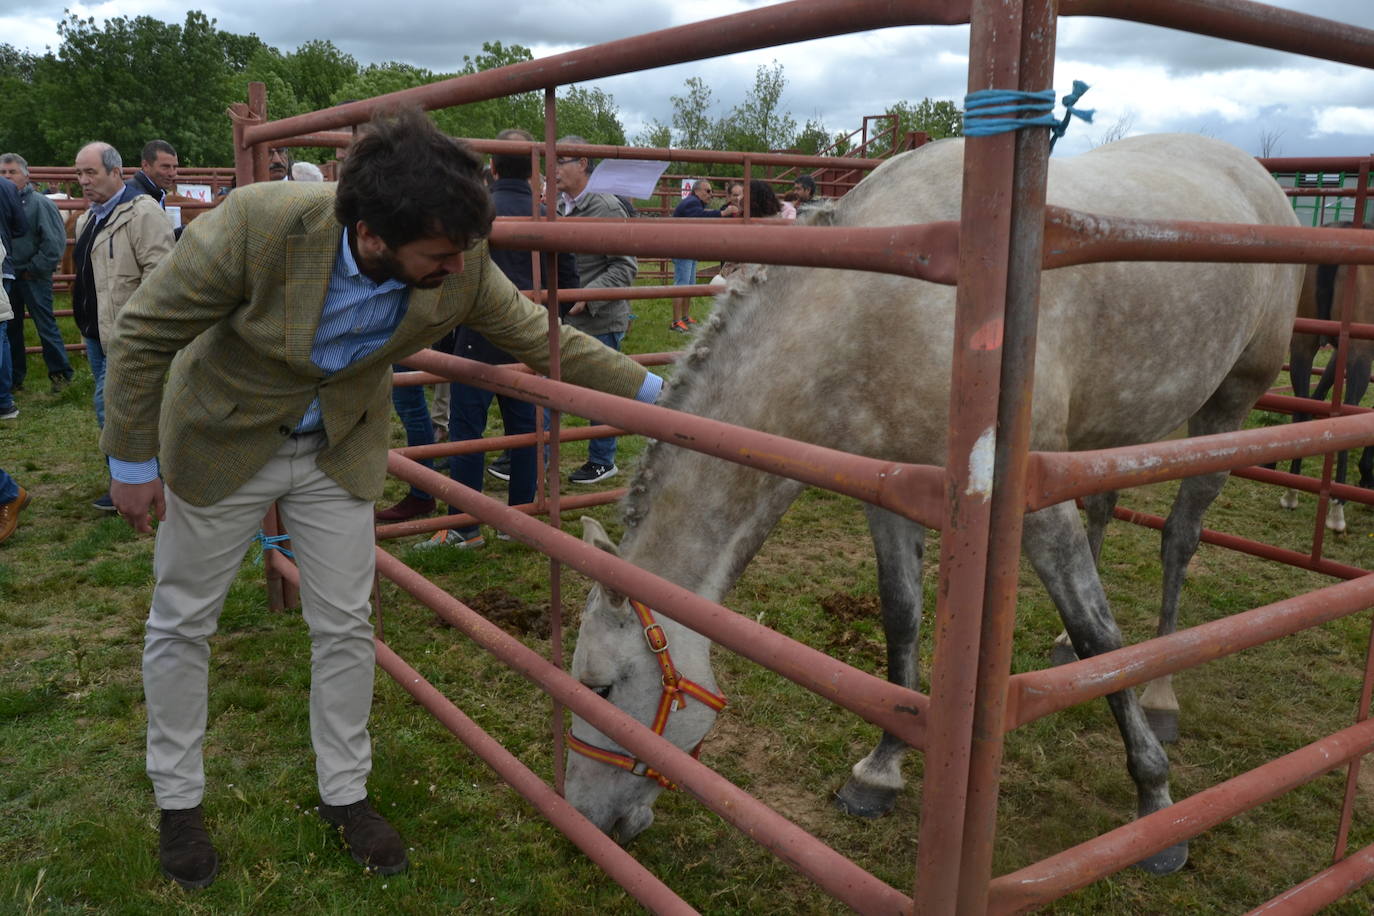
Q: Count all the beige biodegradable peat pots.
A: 0